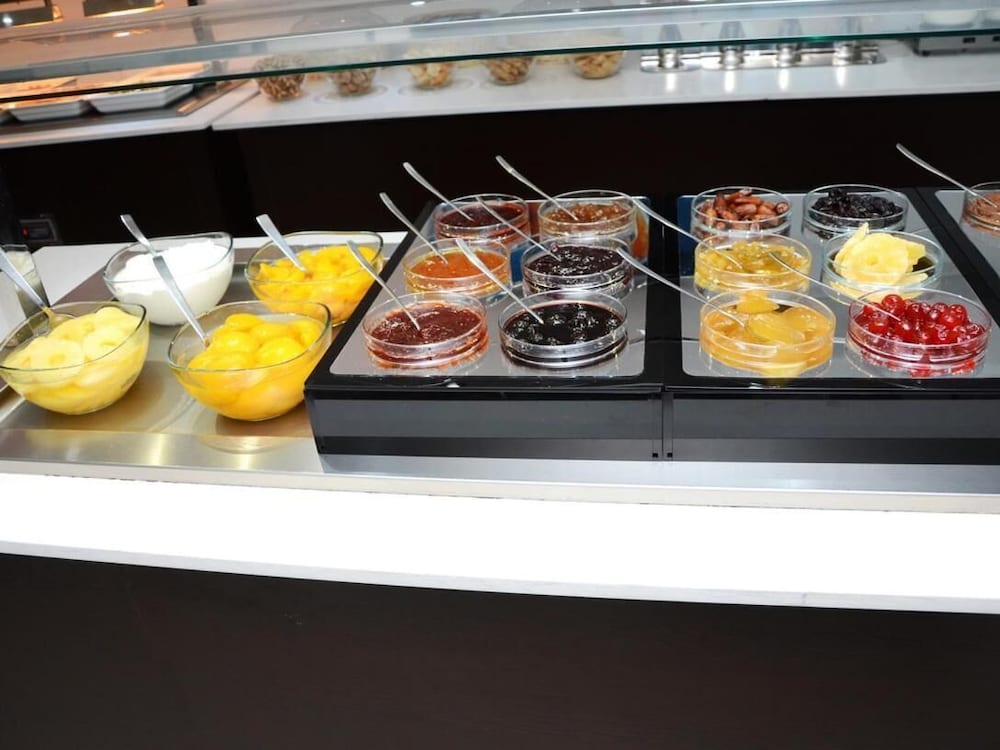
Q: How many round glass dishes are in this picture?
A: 13